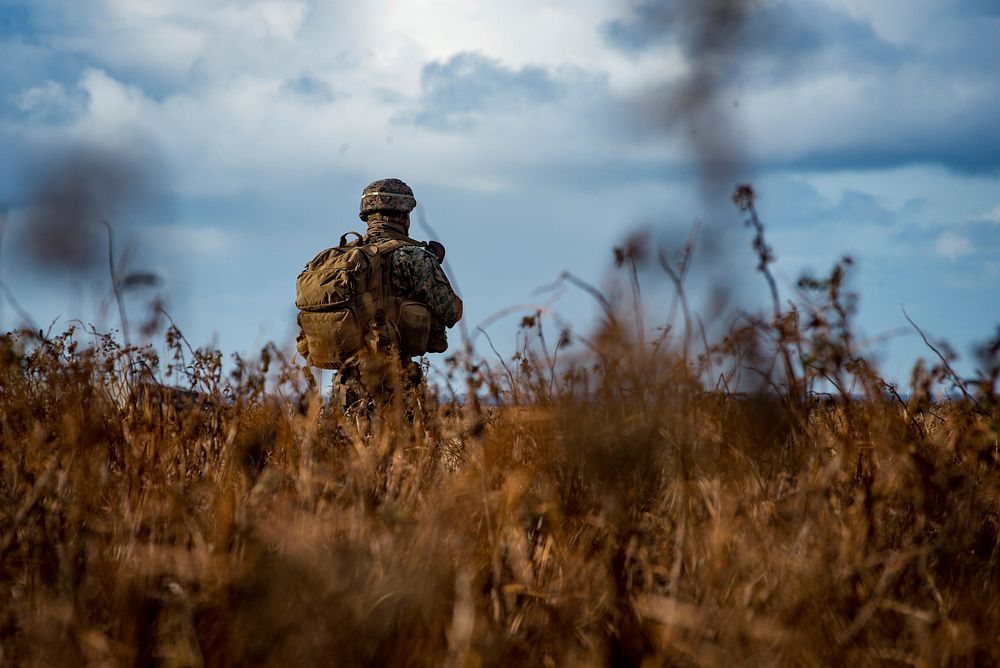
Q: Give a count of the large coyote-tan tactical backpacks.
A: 1